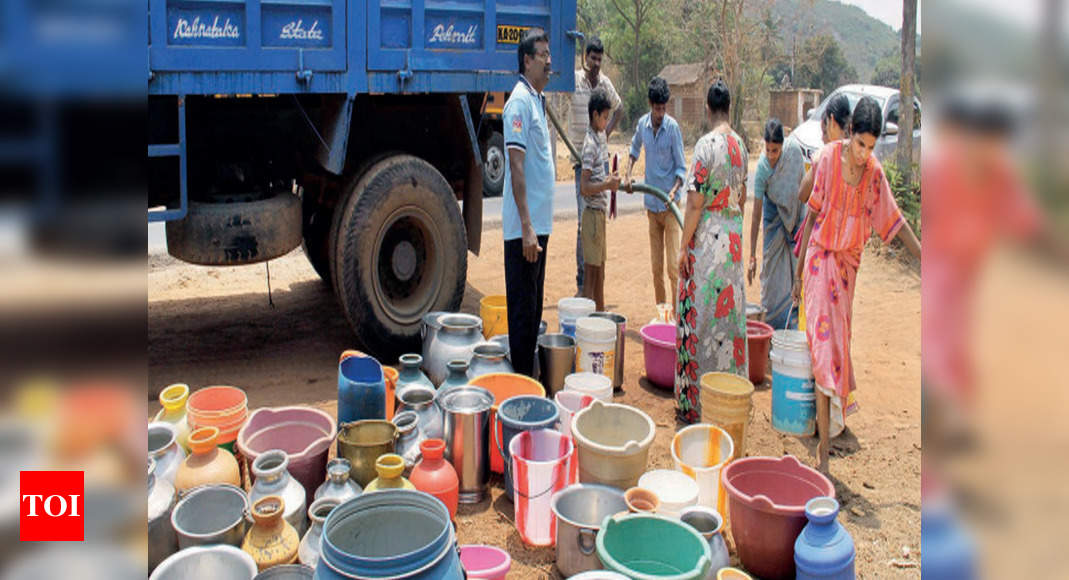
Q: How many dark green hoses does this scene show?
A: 1